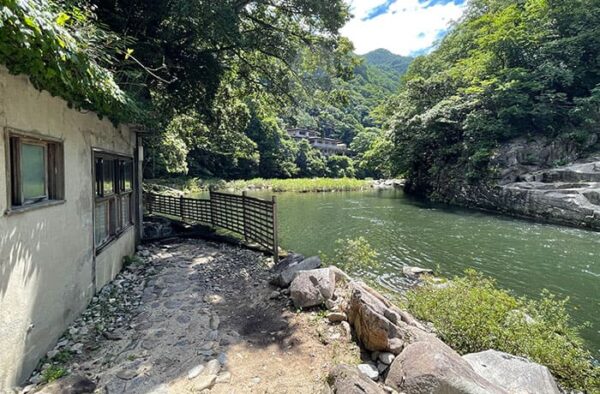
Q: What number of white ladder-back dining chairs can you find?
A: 0